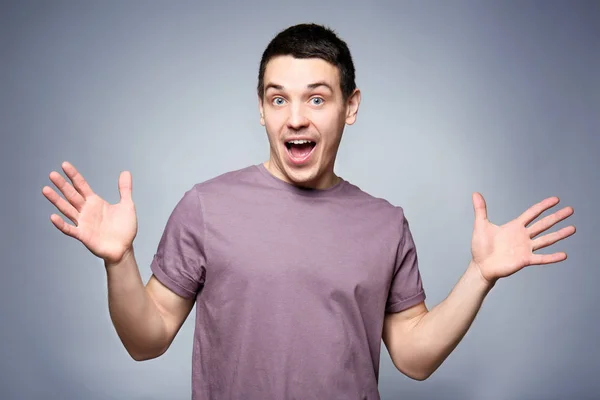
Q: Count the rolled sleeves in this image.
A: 2